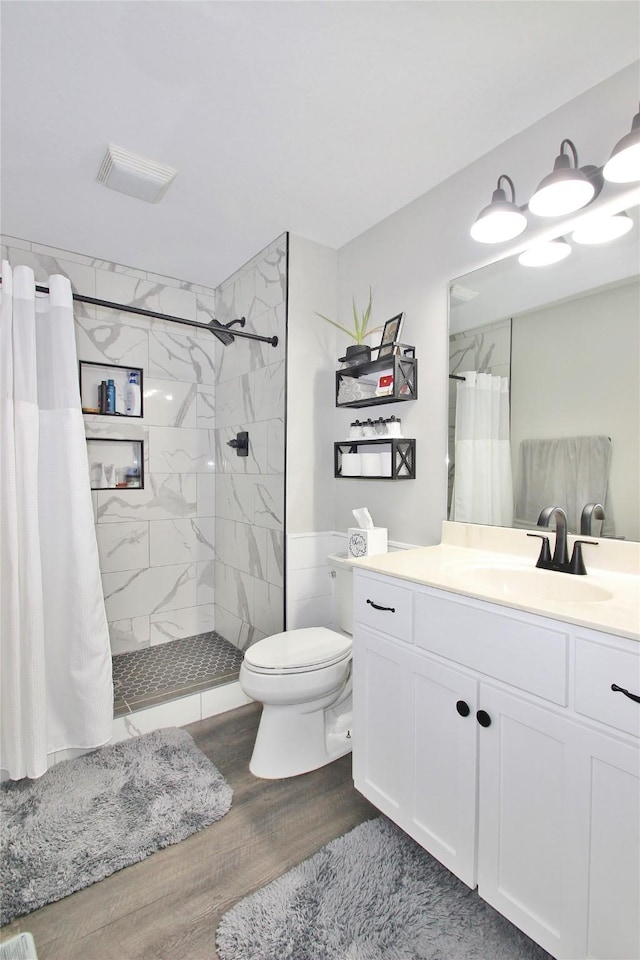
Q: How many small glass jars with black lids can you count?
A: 4